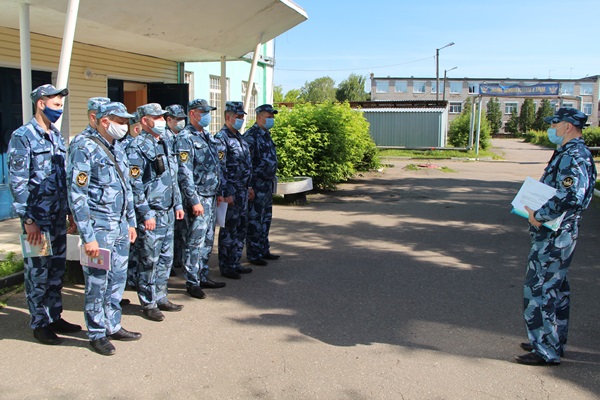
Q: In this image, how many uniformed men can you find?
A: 10